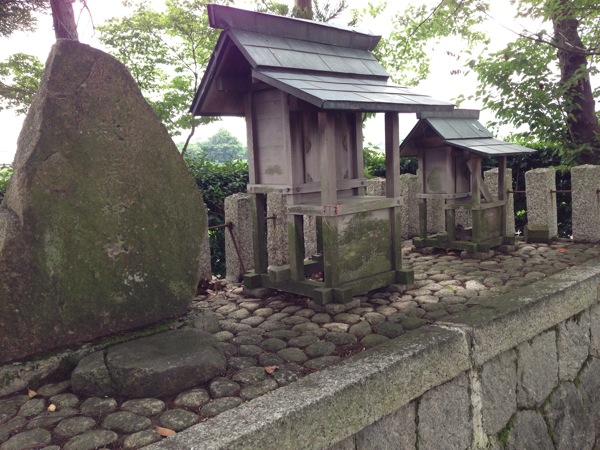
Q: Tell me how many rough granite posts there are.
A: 11